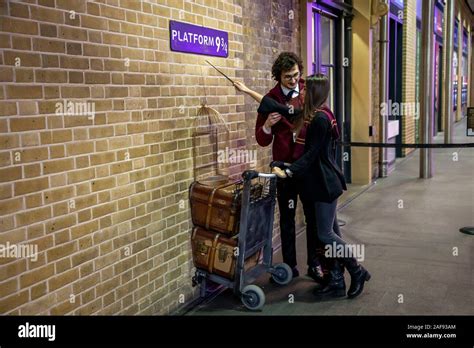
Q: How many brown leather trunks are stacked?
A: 2